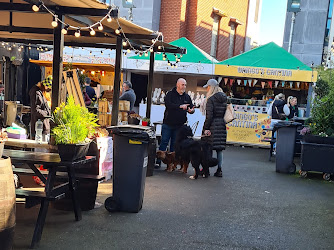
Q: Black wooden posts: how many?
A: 3